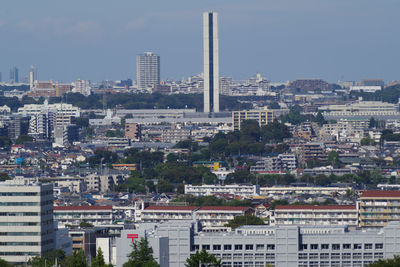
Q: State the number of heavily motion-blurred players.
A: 0